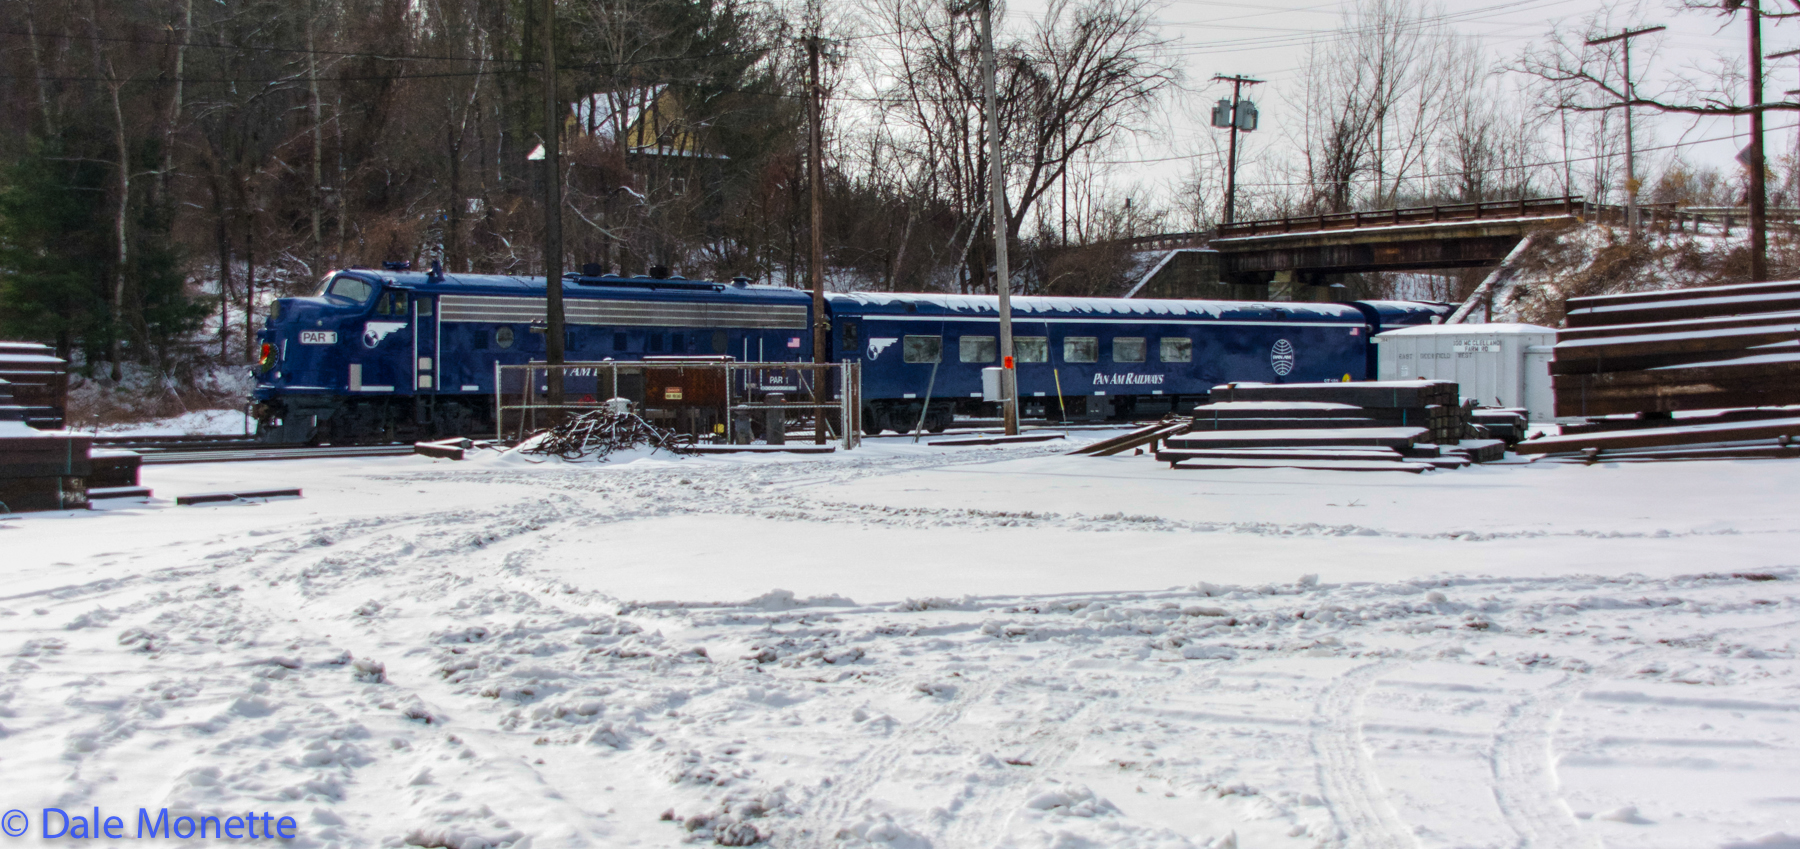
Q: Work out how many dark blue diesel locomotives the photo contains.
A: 1